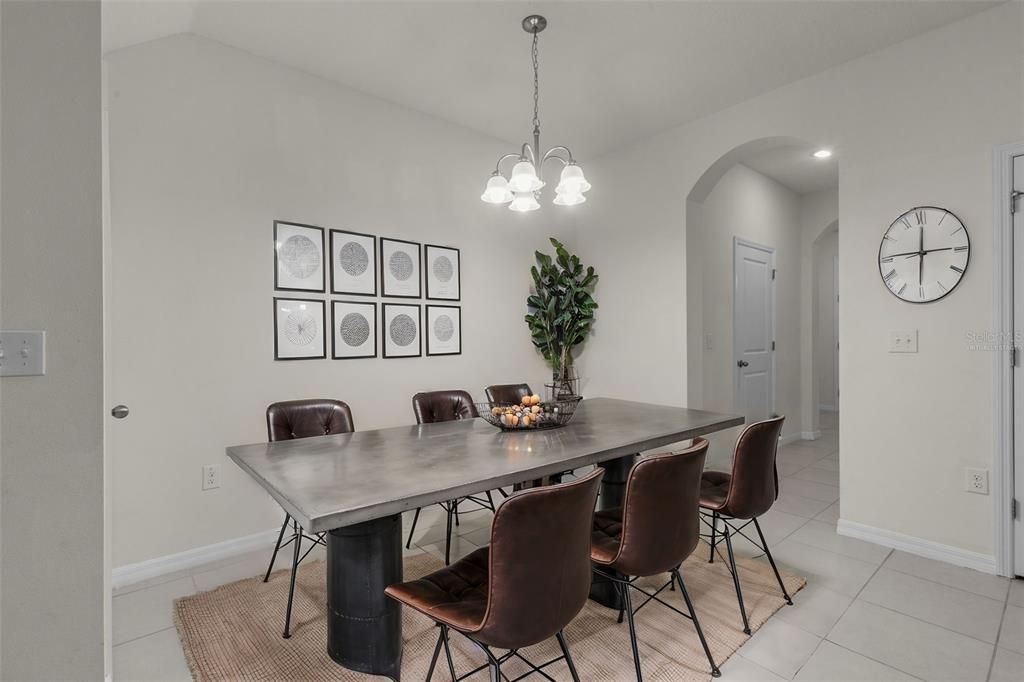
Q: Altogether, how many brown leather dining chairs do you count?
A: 6